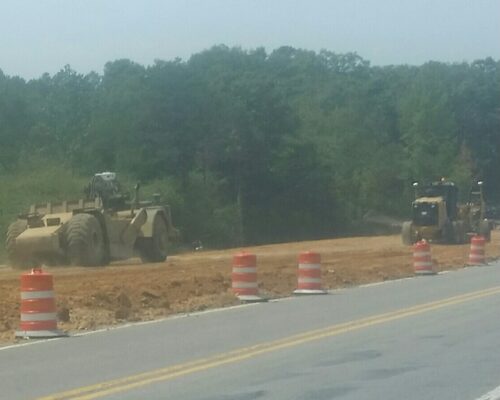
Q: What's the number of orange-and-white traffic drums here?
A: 5